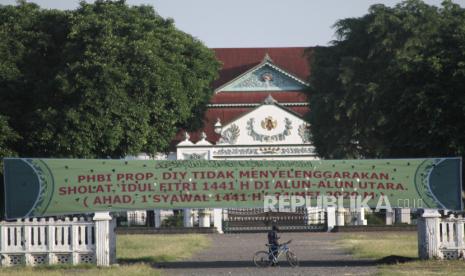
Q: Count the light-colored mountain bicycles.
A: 1